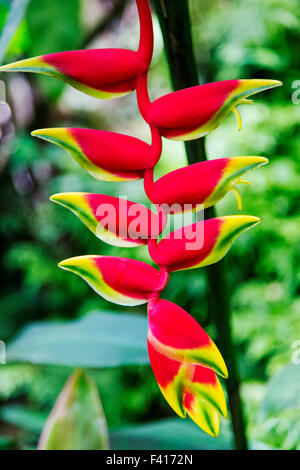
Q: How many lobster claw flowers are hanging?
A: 11